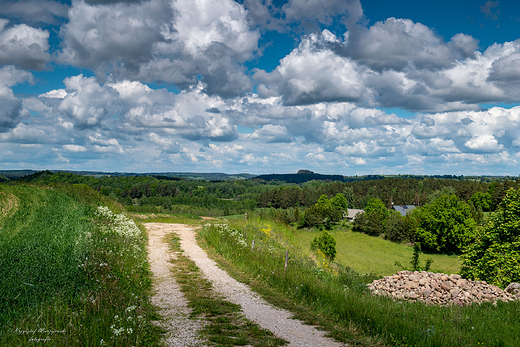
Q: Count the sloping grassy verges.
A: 2